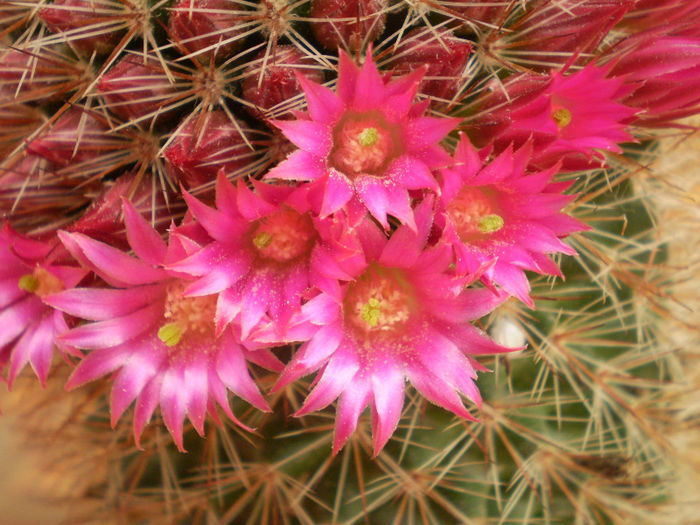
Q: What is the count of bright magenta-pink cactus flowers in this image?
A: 7